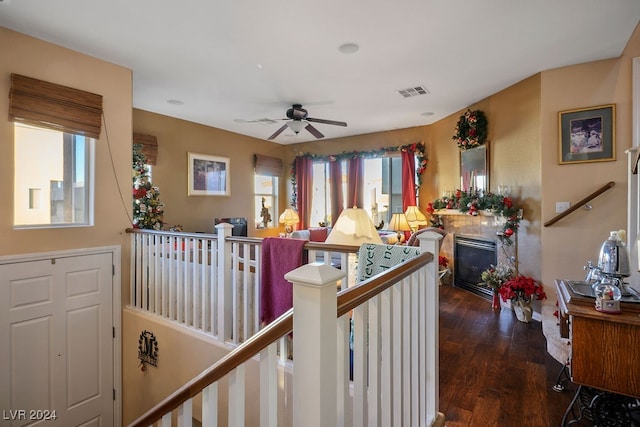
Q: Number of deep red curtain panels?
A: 4